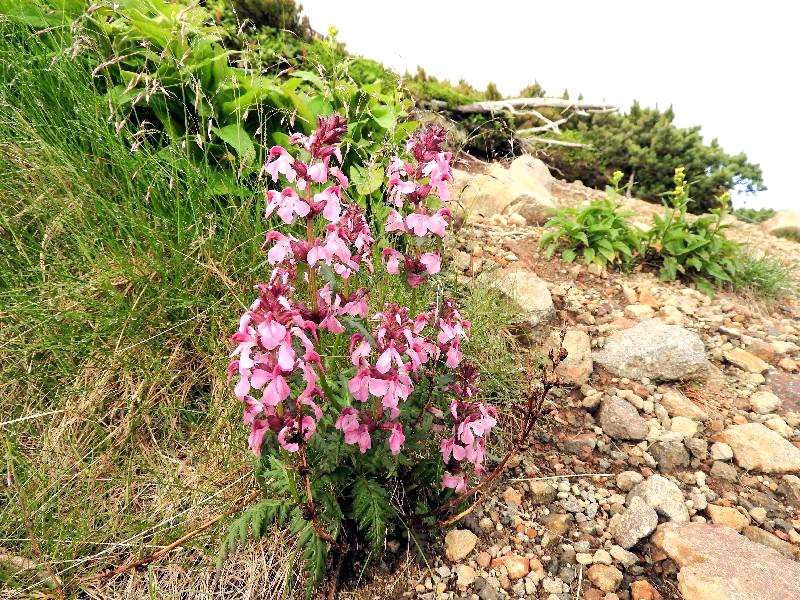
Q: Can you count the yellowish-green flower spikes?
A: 3